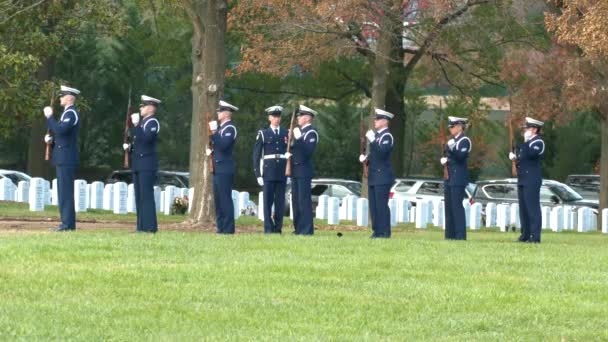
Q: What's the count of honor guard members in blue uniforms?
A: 8